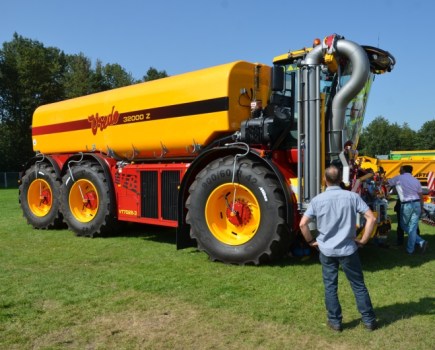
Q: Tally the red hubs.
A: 3